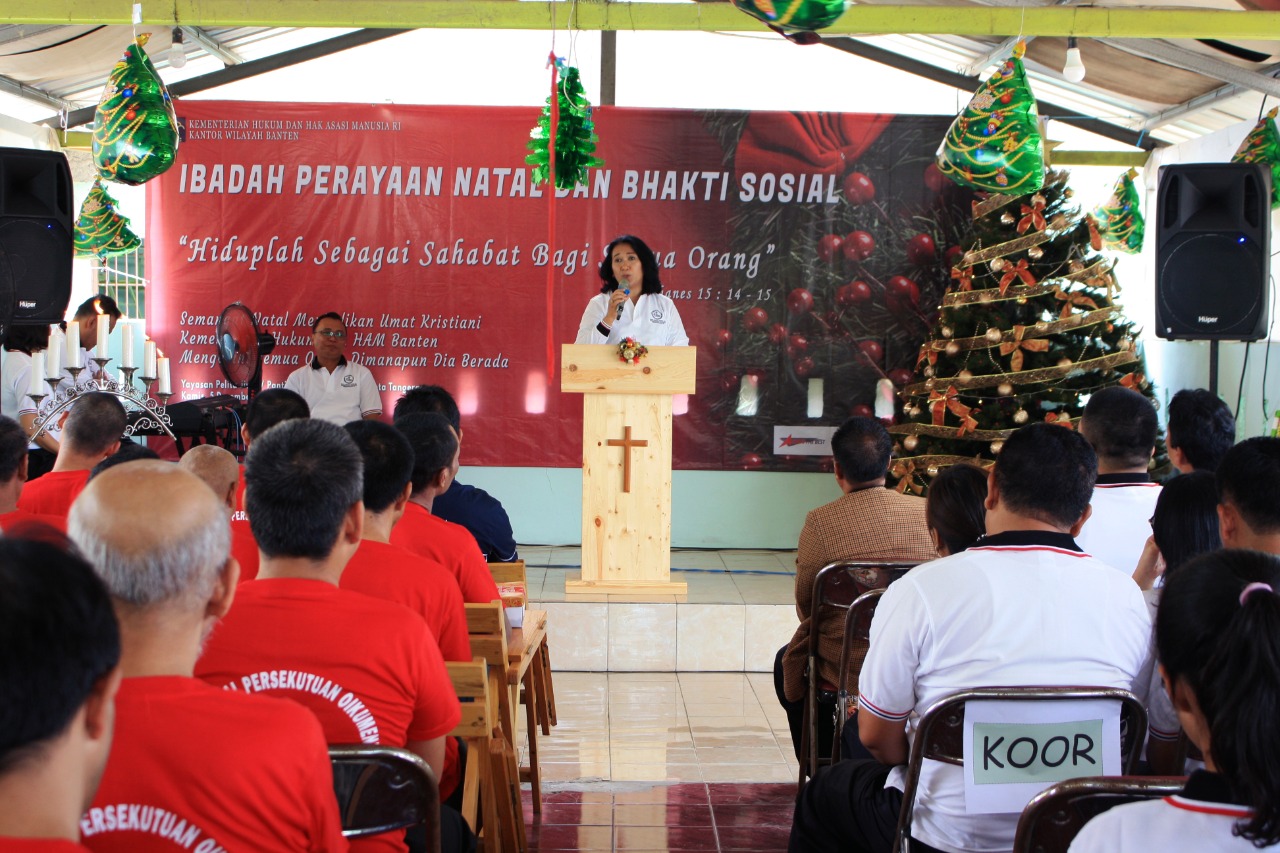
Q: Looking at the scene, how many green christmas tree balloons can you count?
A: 6